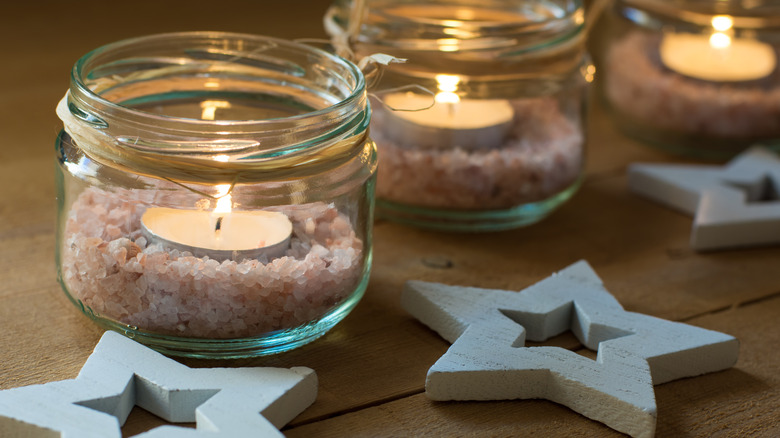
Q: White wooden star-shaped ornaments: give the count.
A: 3